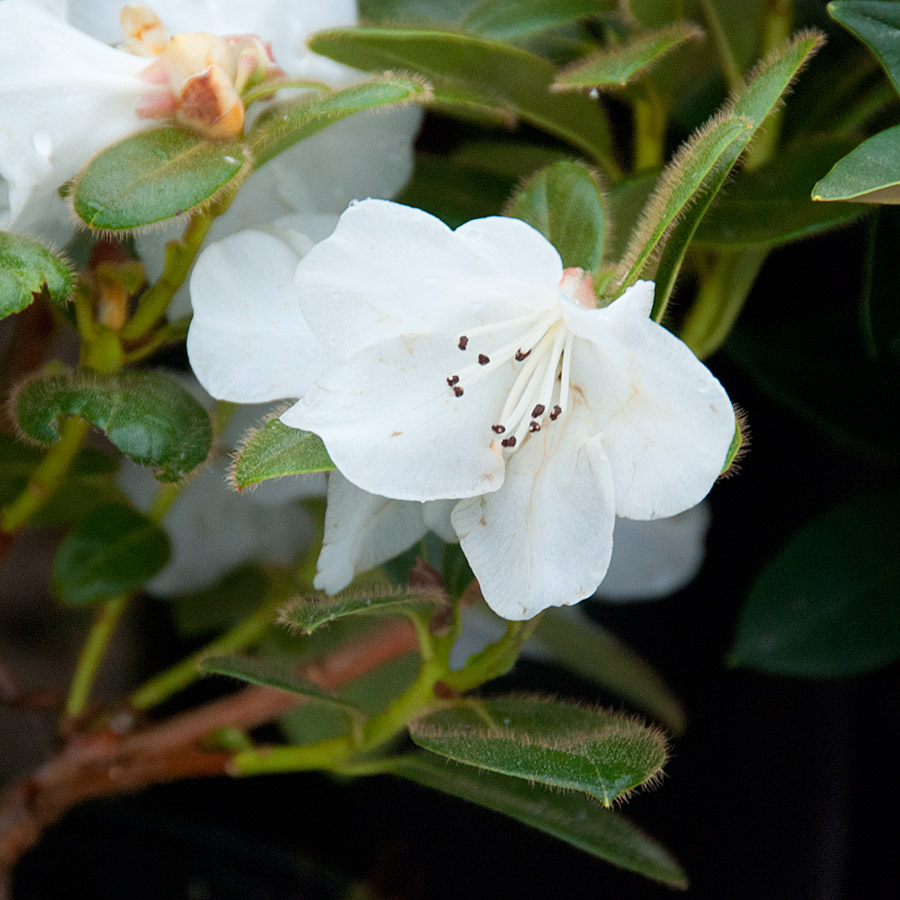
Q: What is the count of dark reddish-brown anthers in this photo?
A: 10